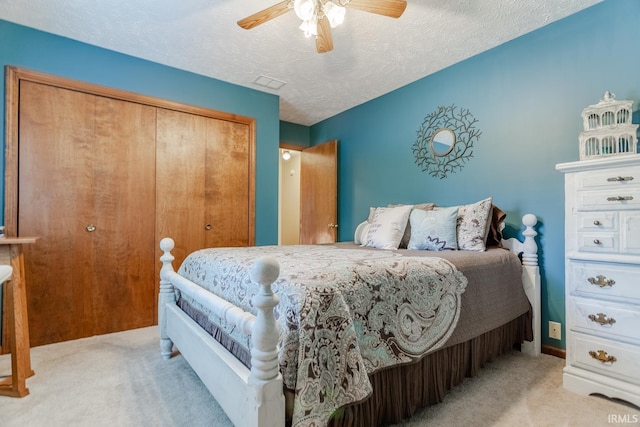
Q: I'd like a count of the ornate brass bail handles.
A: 3